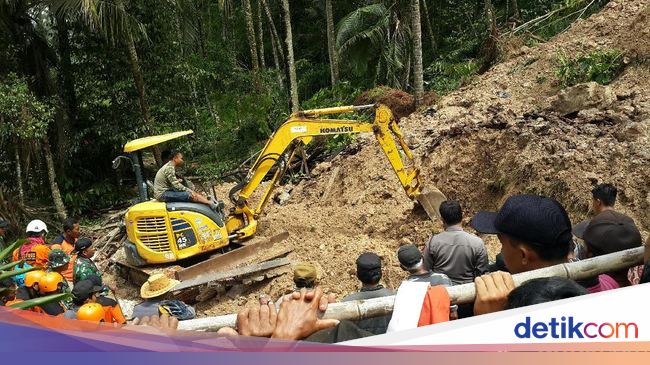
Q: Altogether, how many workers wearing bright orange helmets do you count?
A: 3